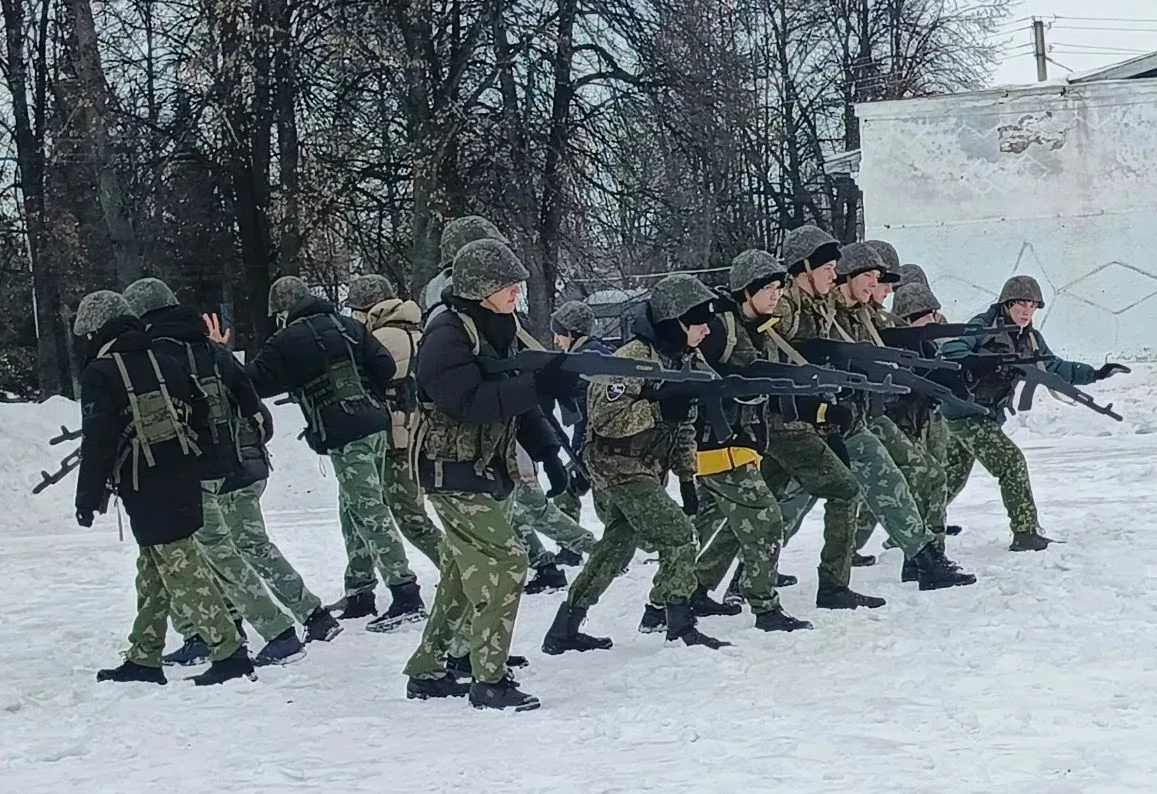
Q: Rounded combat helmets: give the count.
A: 15